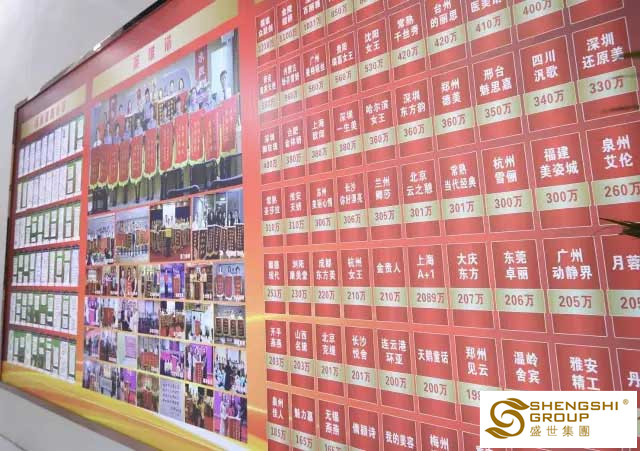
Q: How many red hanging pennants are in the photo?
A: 11